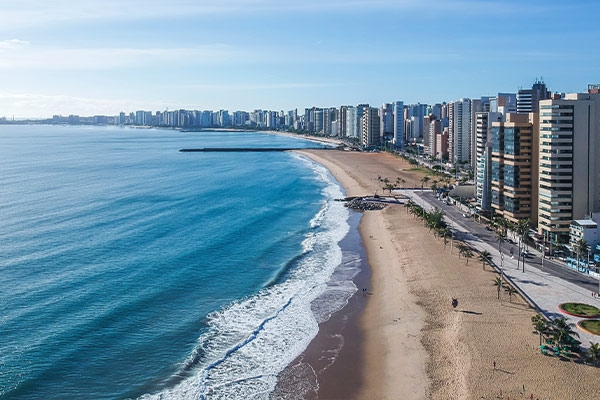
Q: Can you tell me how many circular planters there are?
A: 2